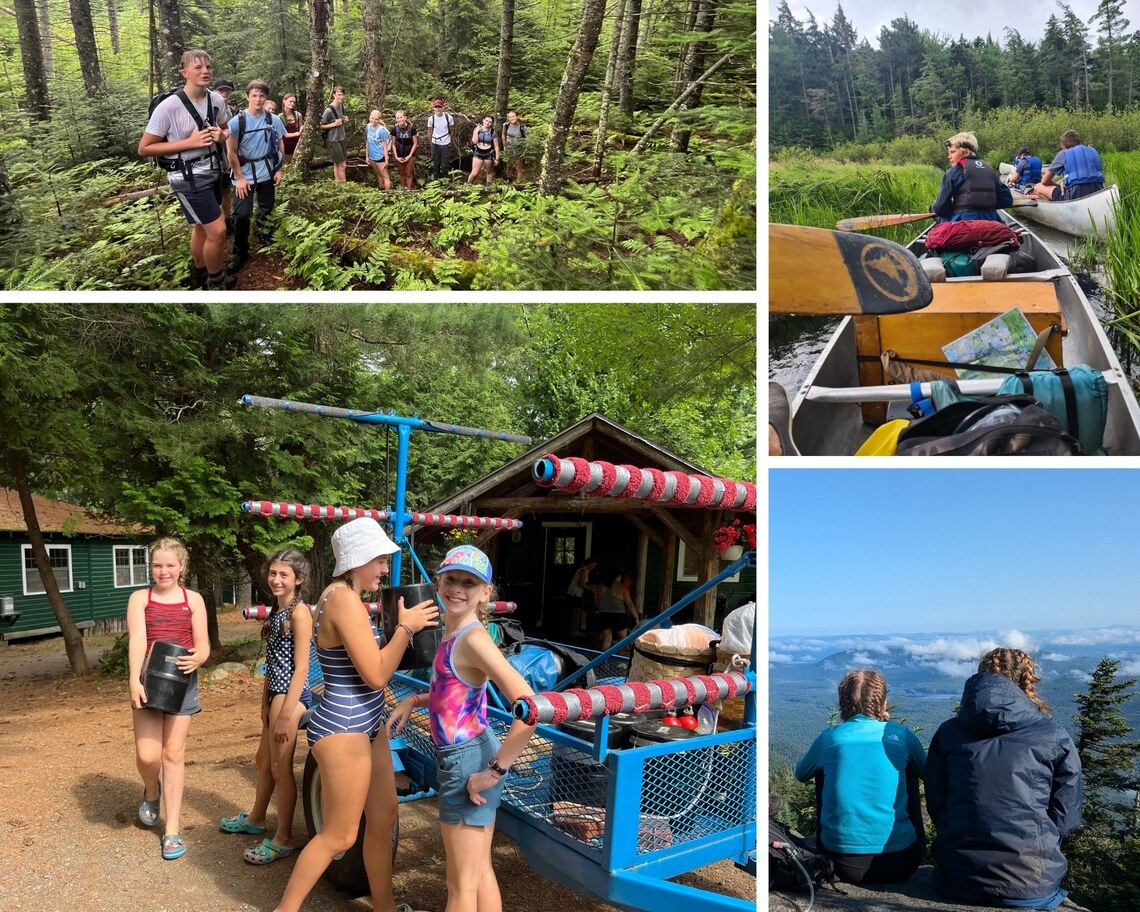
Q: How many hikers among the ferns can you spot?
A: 11